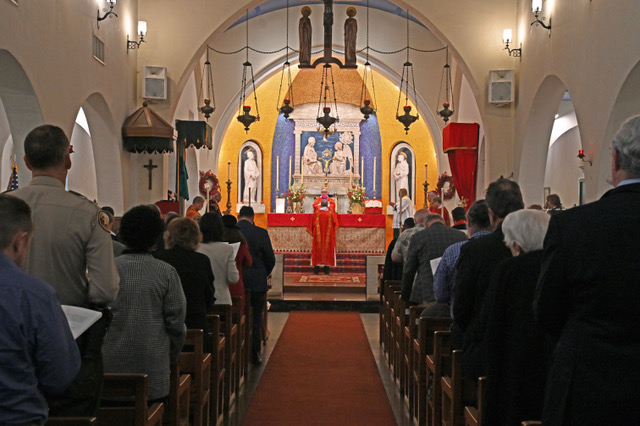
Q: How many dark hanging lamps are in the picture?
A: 7